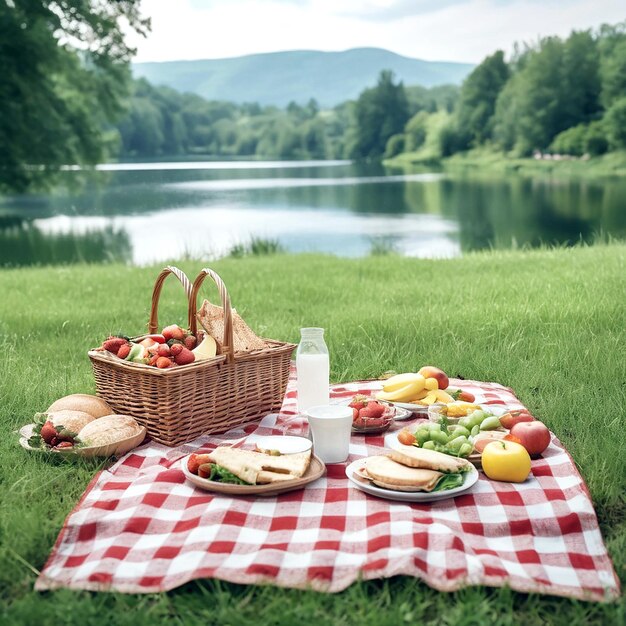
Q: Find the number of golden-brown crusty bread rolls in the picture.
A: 3